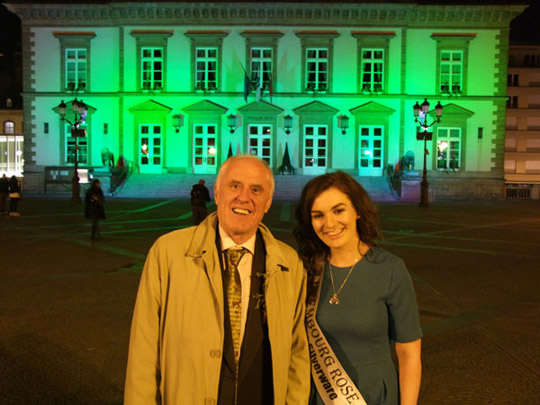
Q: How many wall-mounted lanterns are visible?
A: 4